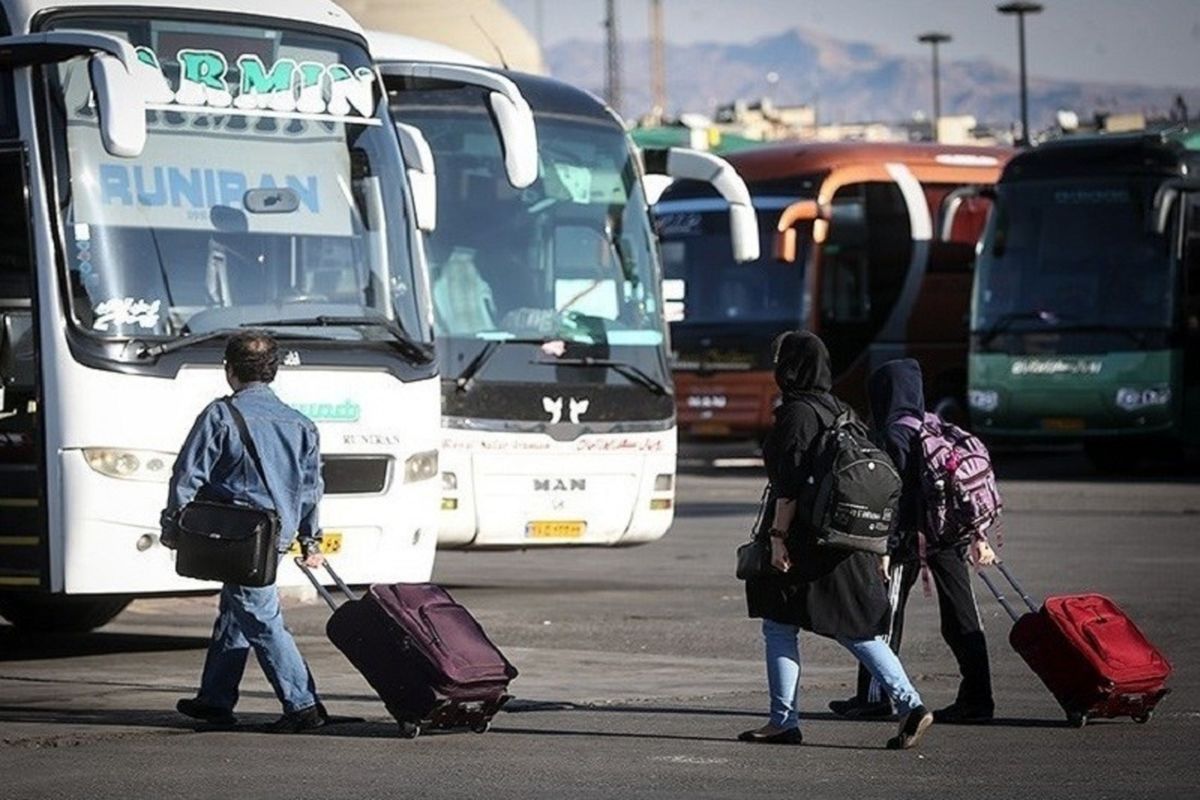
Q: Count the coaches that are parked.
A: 4